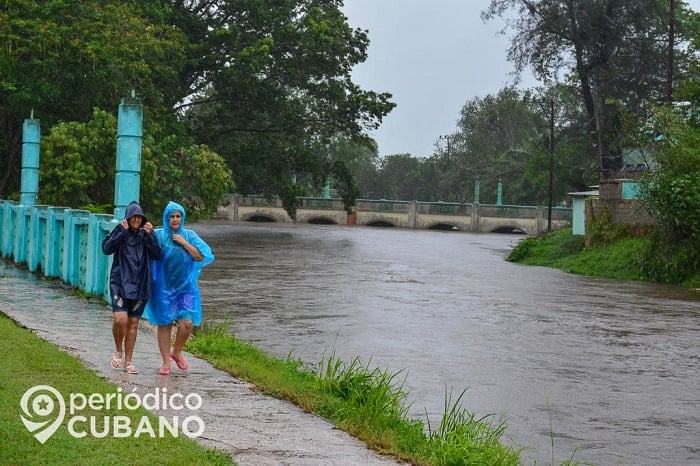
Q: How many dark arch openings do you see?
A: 5